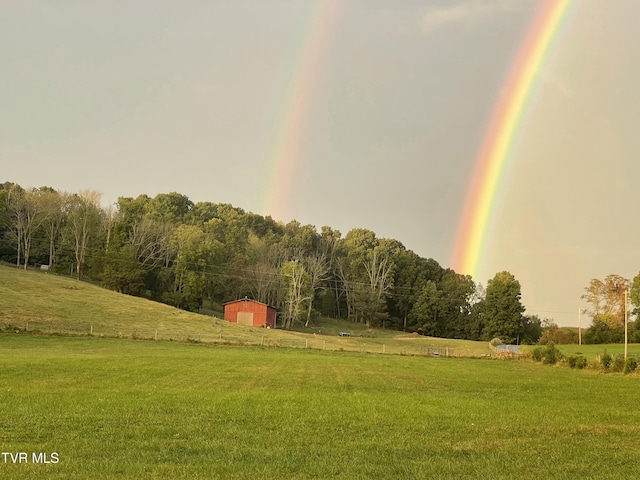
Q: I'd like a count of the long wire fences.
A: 1